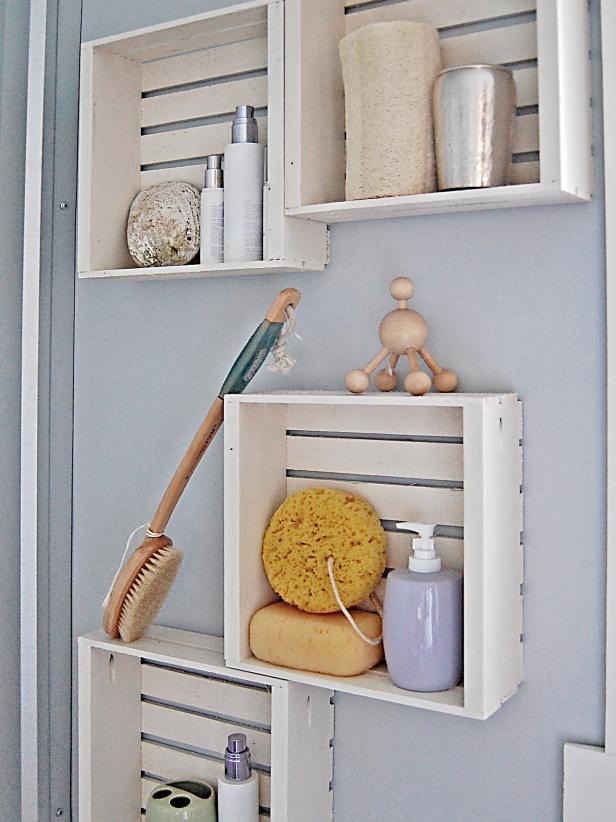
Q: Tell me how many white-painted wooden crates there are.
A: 4